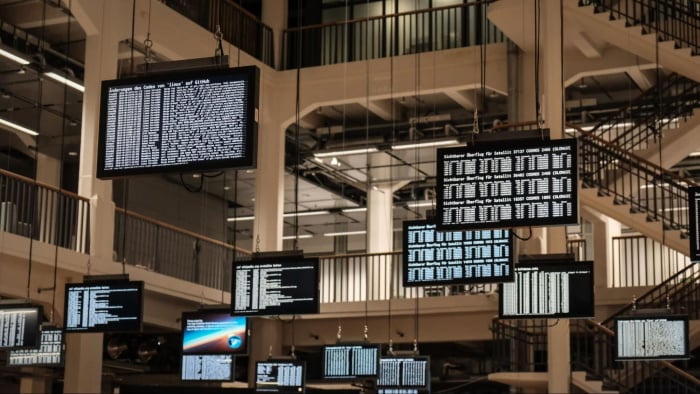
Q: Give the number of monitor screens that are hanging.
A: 15